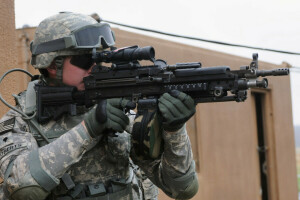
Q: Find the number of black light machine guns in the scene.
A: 1